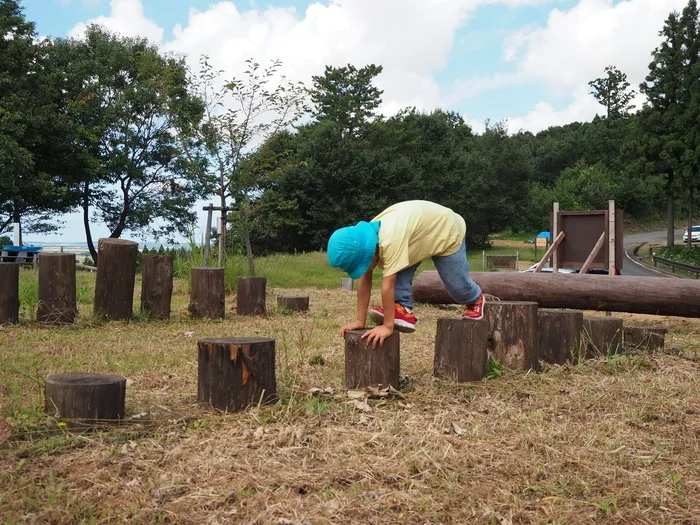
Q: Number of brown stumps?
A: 15